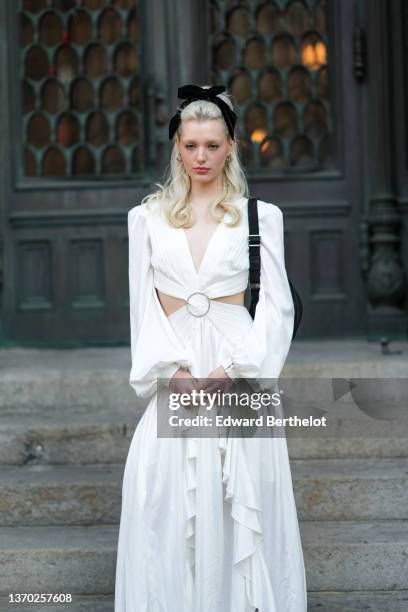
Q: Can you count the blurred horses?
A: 0